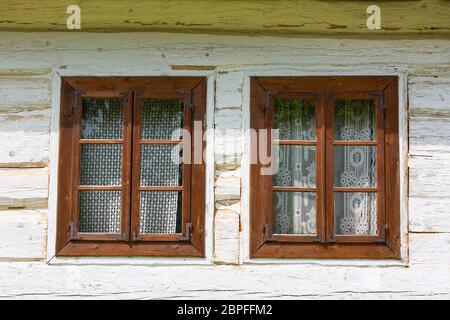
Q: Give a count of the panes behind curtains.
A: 12